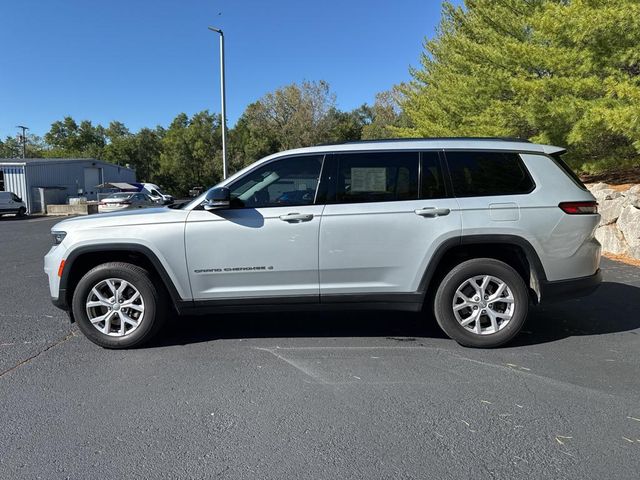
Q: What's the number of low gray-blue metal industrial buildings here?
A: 1